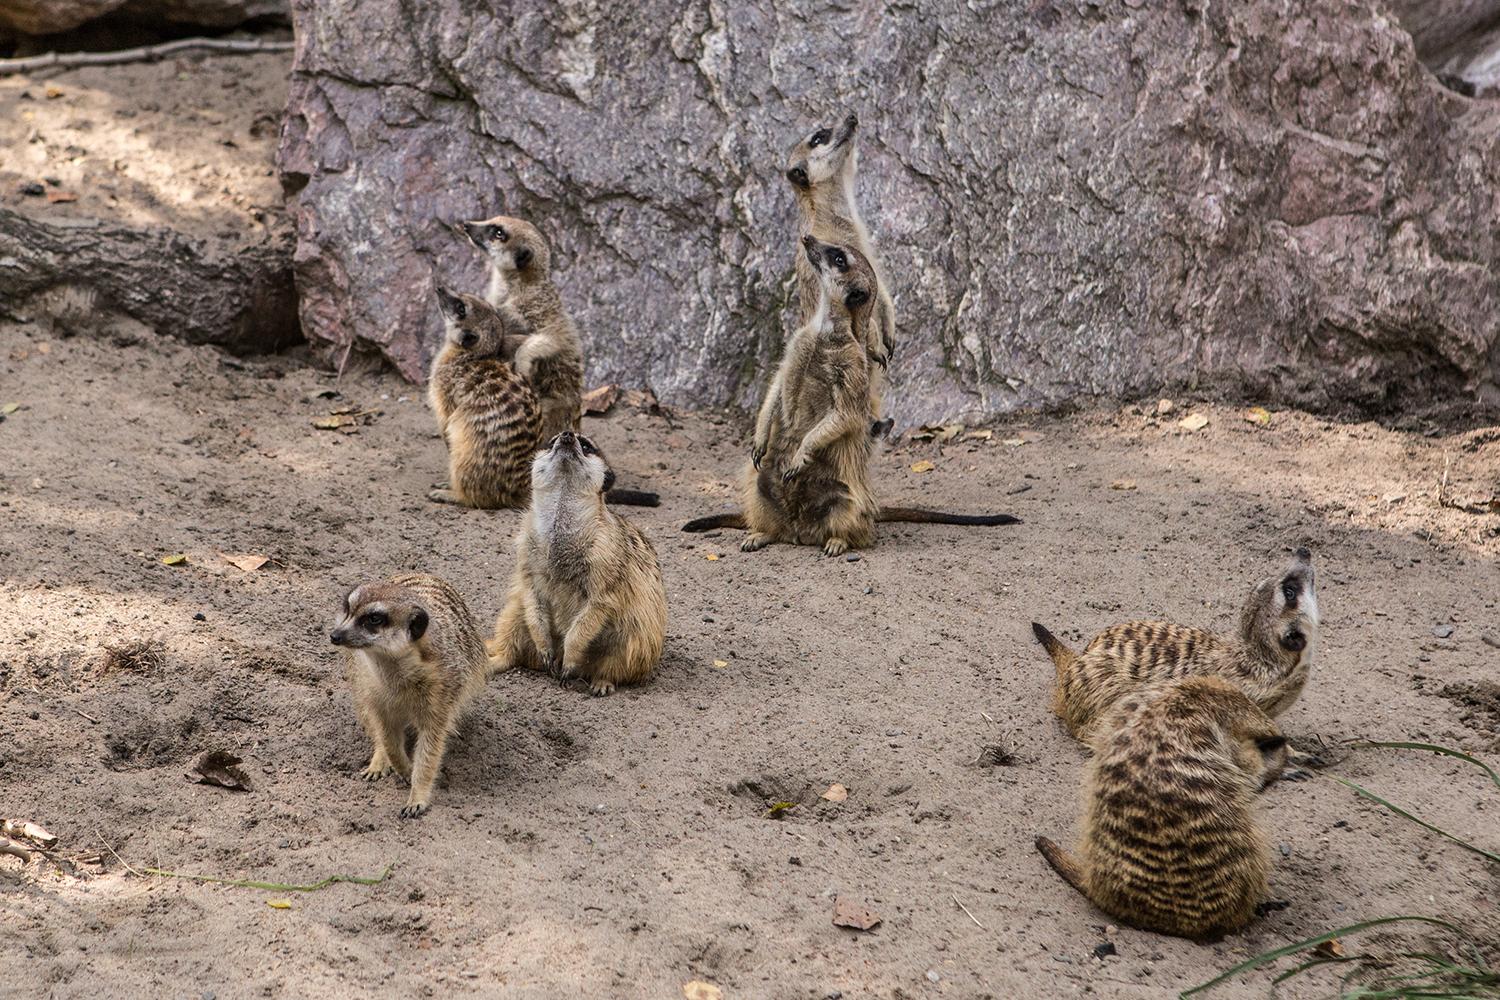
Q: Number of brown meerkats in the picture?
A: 8